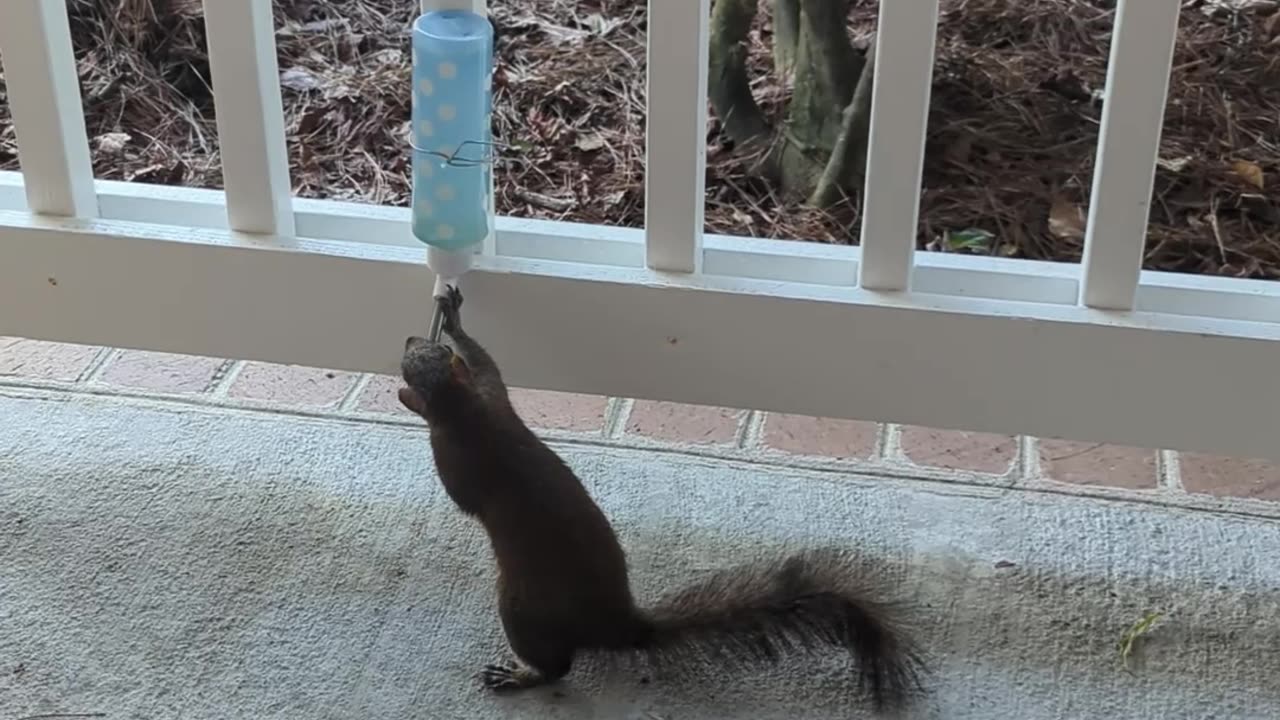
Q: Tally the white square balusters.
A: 6